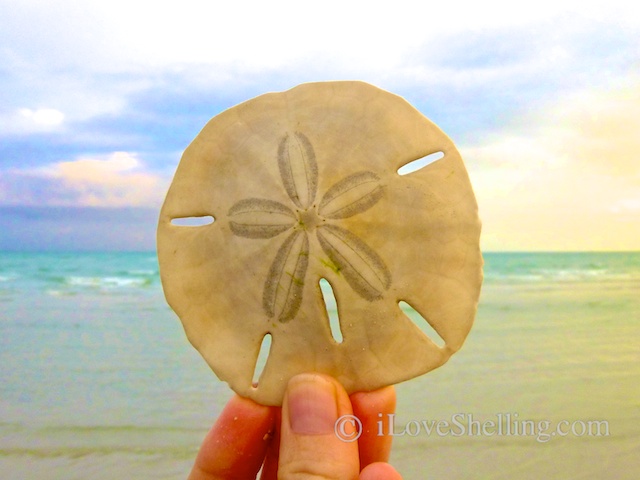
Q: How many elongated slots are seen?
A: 5